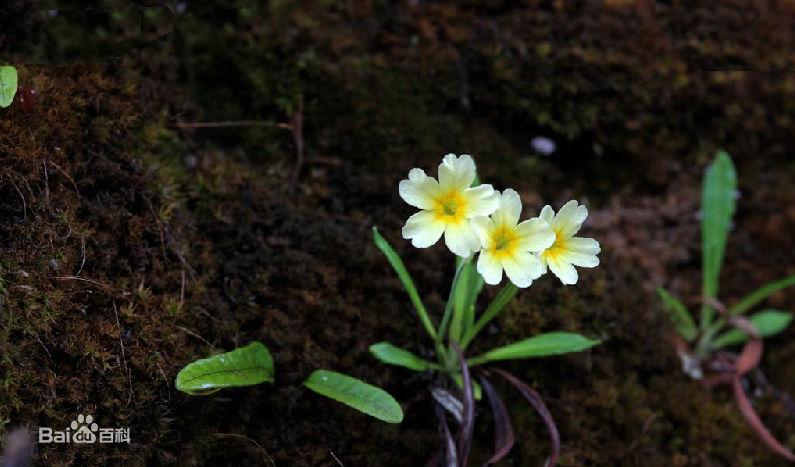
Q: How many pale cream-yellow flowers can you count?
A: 3